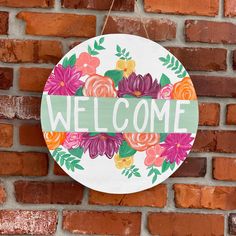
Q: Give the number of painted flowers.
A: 14